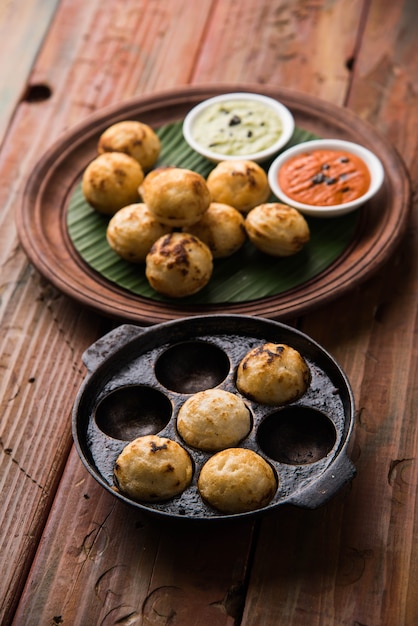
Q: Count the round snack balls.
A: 12